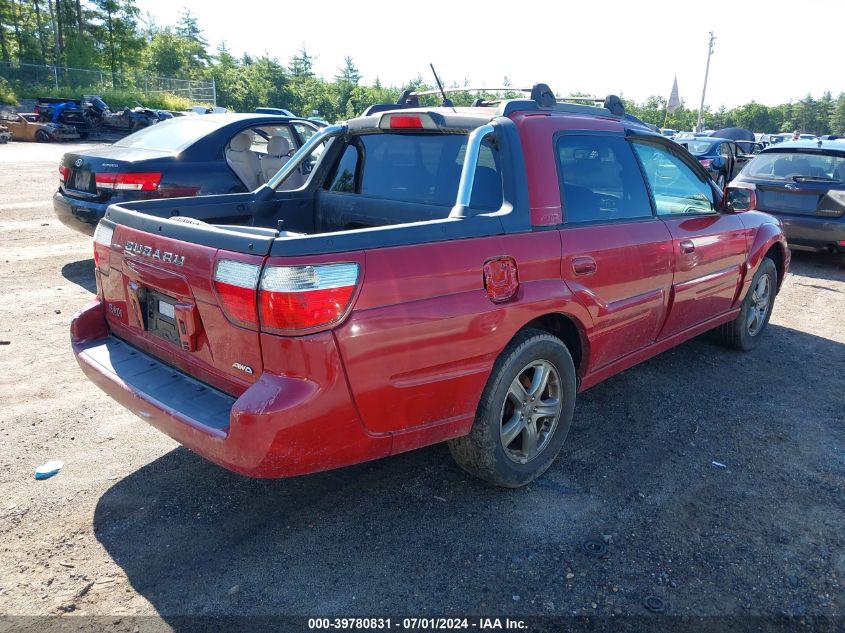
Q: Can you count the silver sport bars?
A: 2